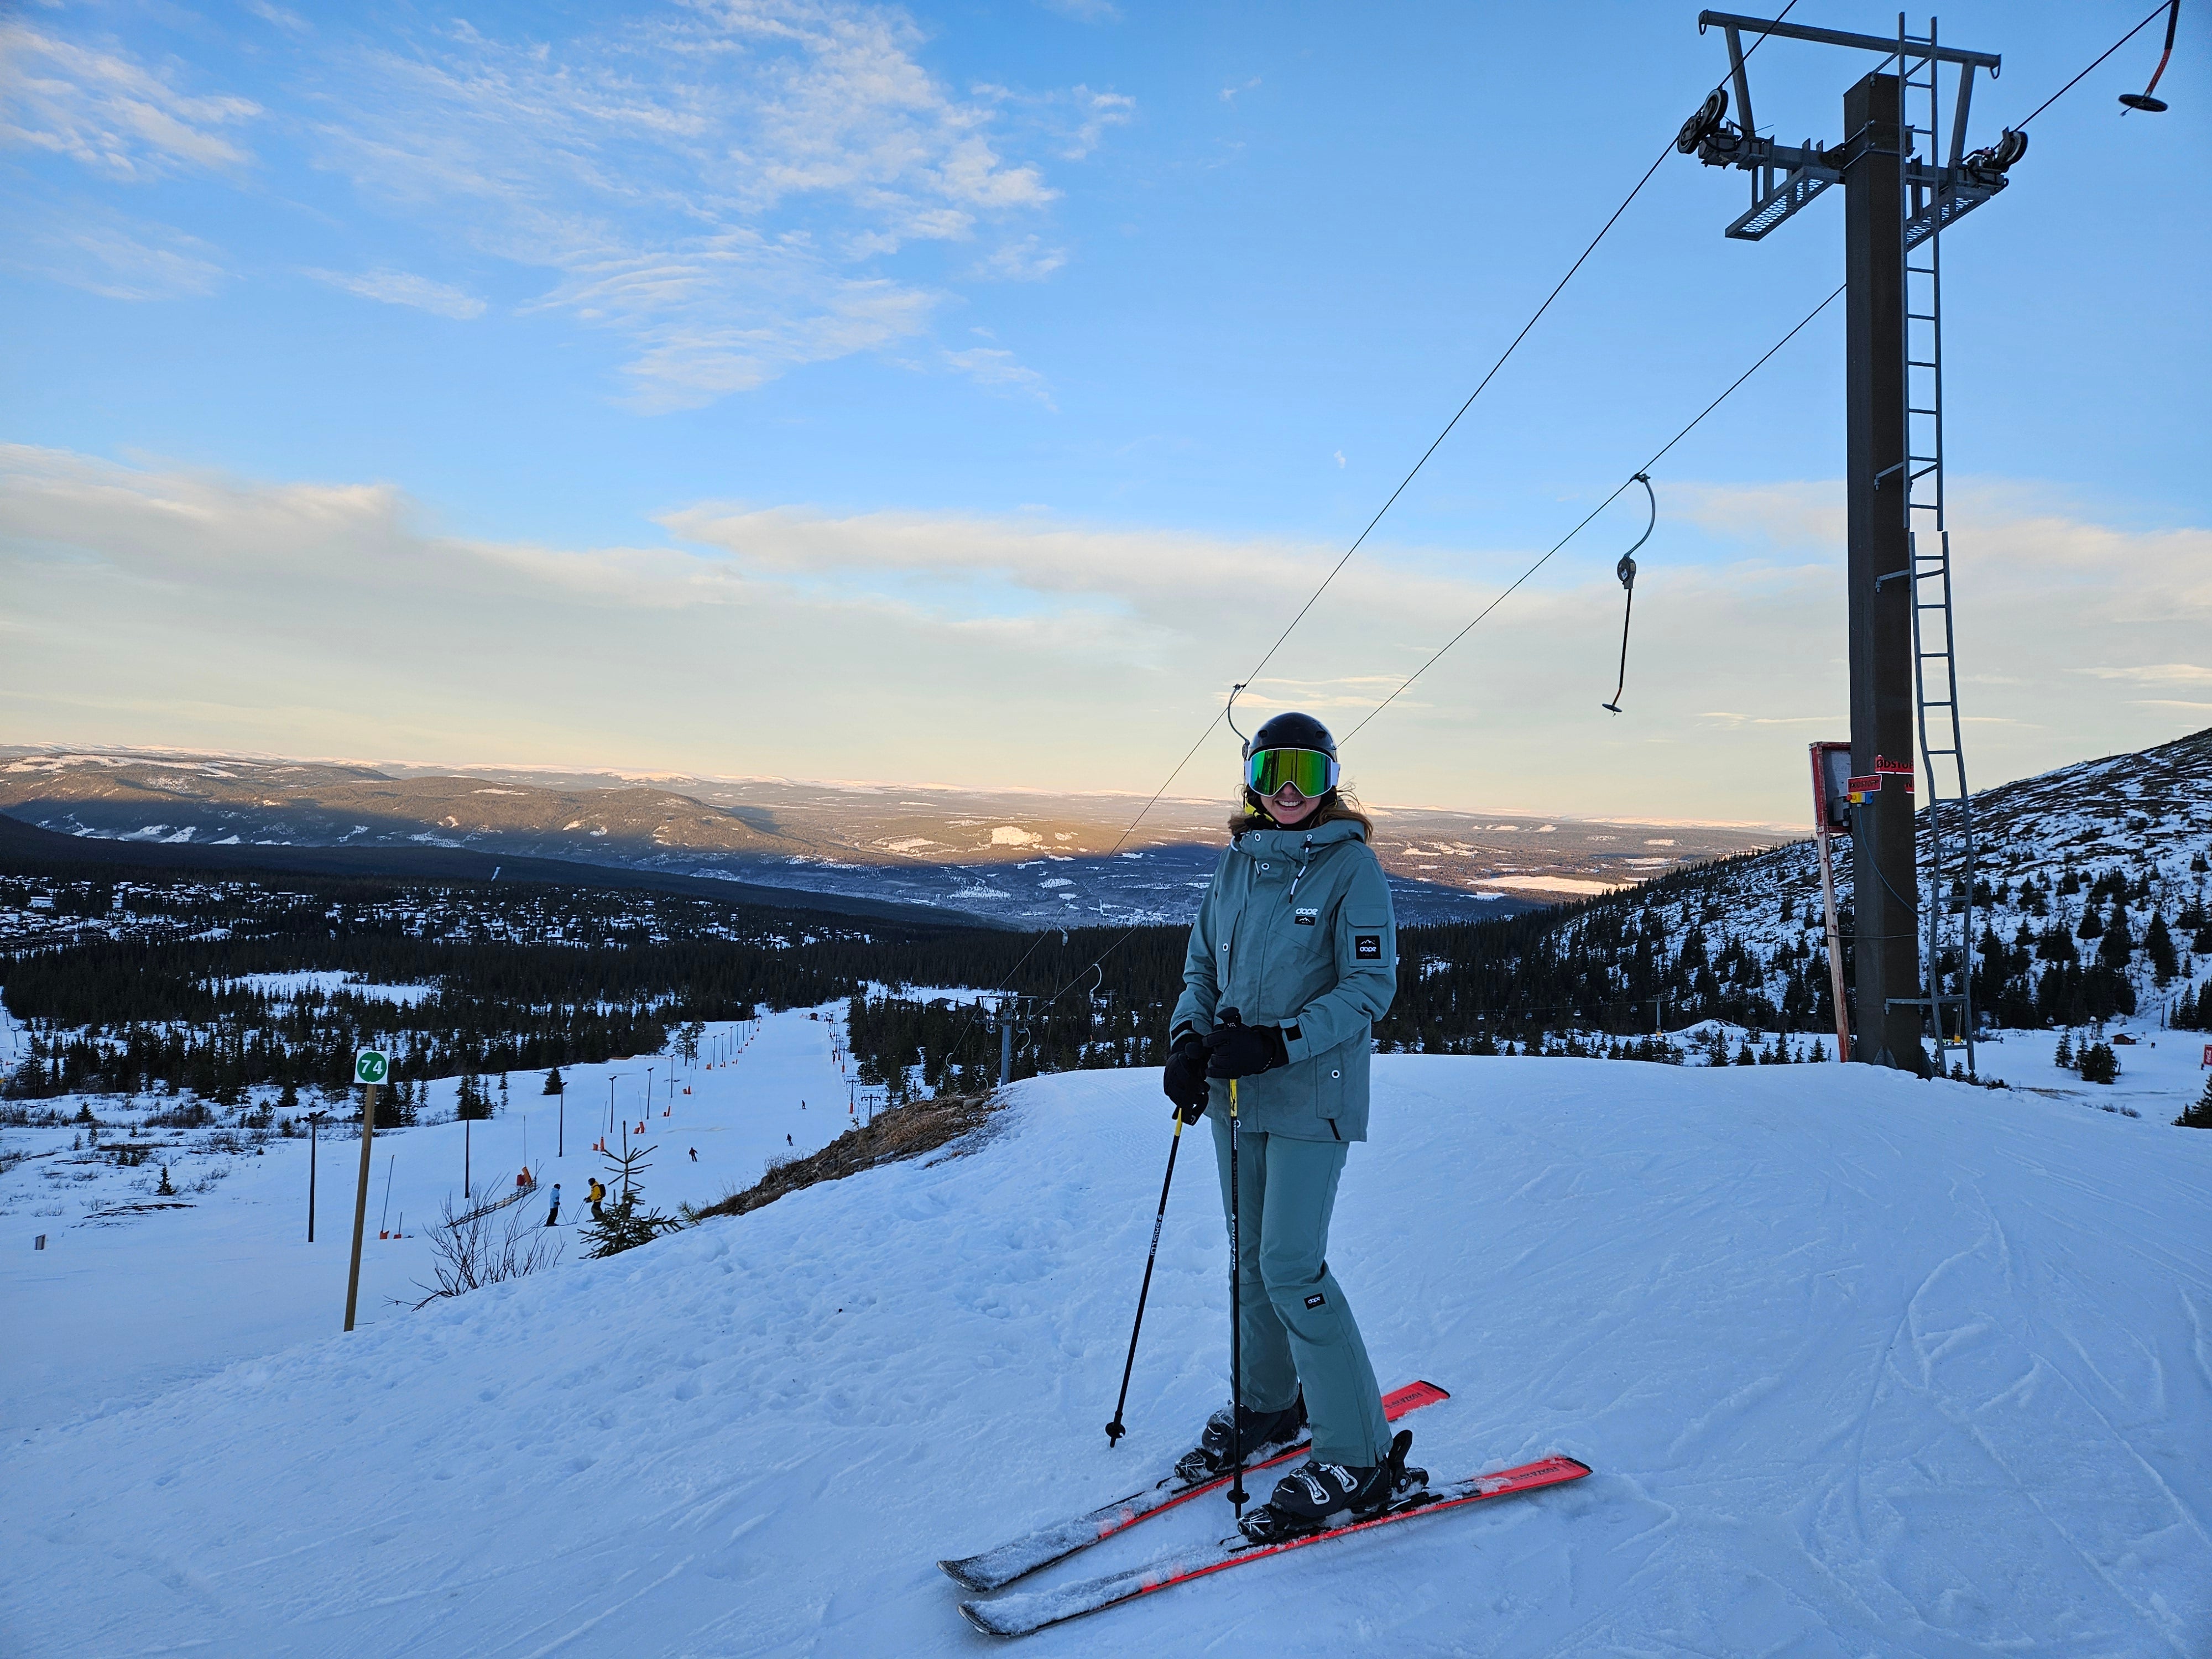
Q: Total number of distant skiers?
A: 5